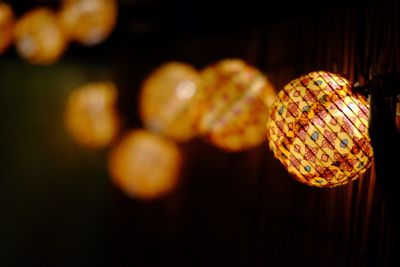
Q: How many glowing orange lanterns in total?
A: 8